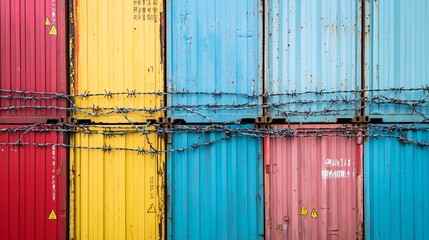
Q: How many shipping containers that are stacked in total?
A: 10